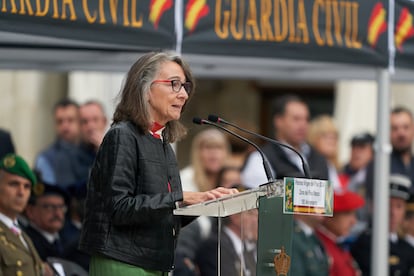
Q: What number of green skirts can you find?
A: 1